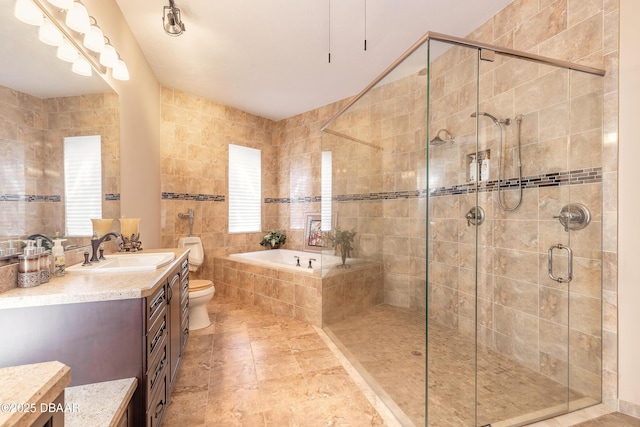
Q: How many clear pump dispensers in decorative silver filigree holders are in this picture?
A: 2